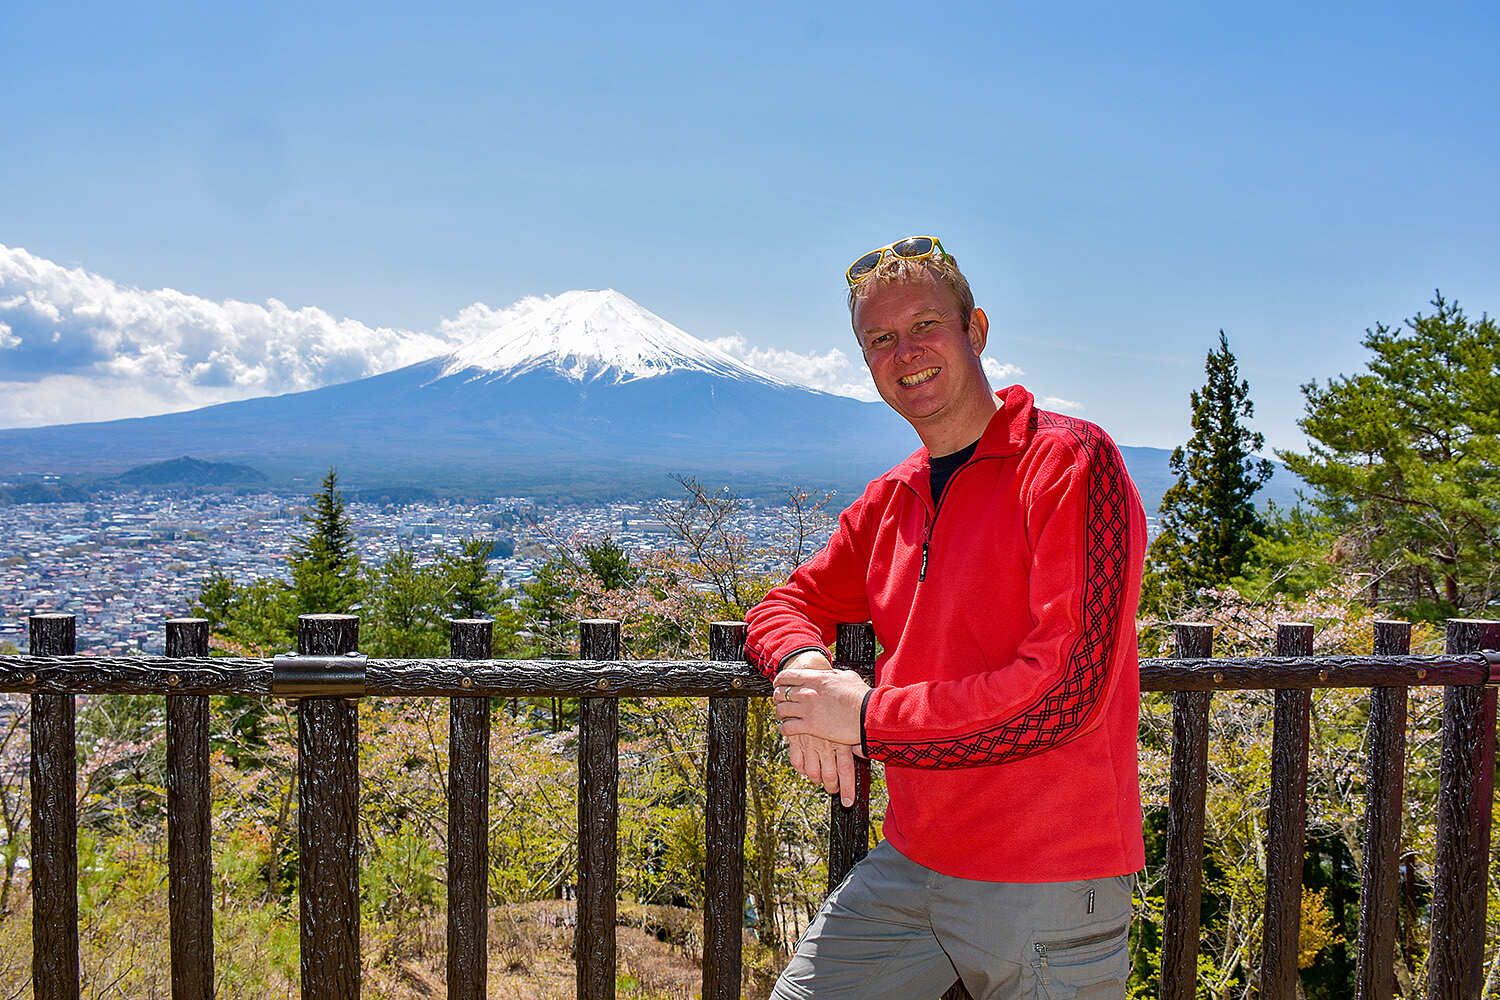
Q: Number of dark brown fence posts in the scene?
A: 11